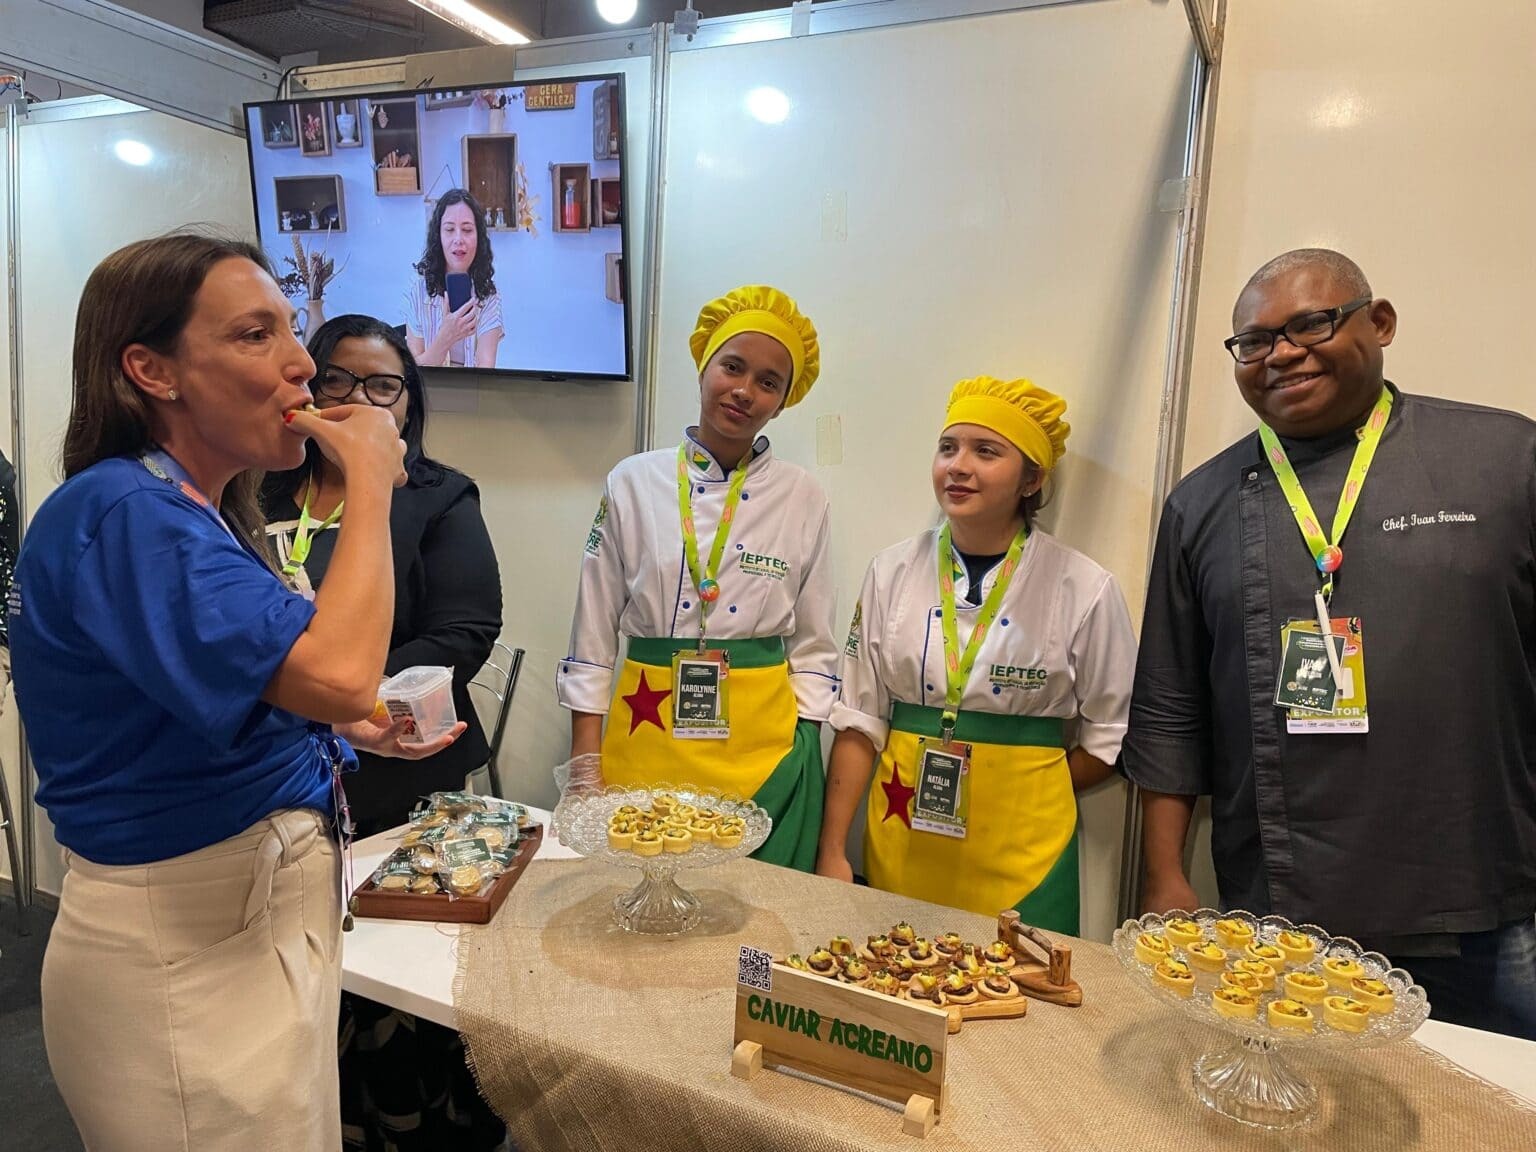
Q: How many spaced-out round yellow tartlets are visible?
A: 15